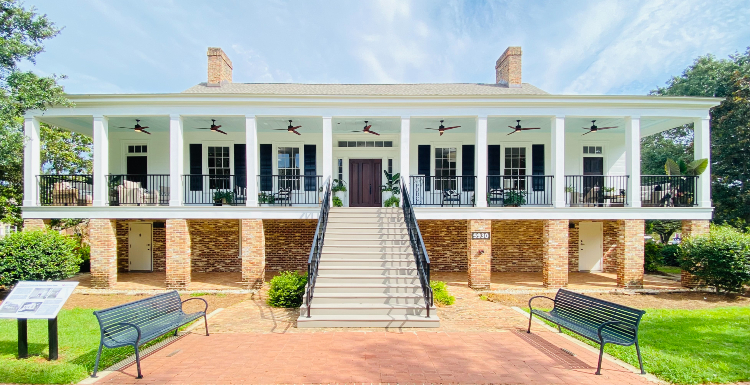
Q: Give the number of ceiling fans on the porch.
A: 7